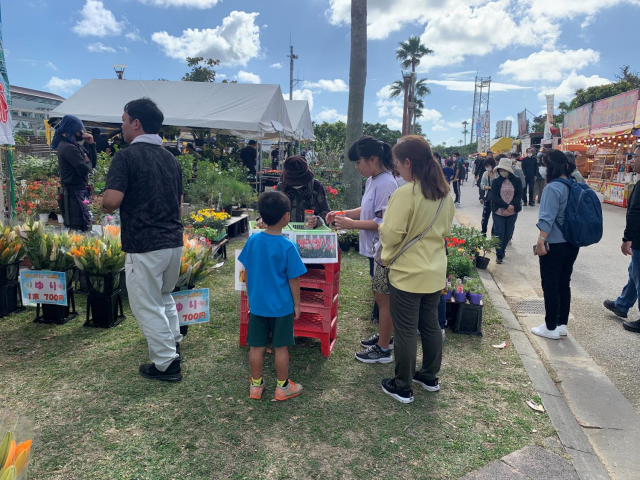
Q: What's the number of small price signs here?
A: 2